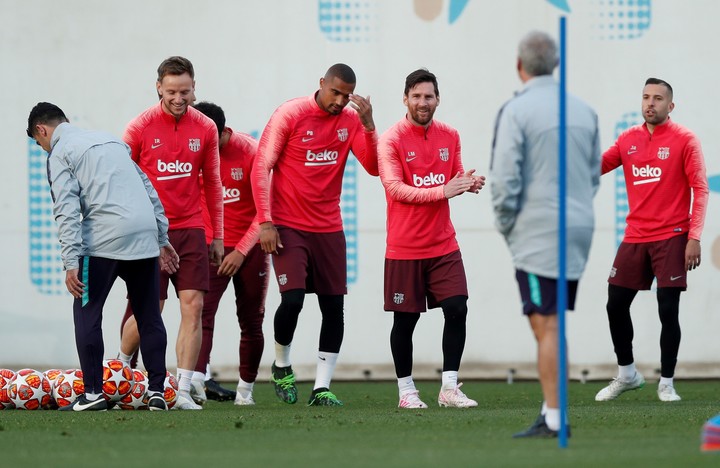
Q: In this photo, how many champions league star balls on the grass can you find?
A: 7